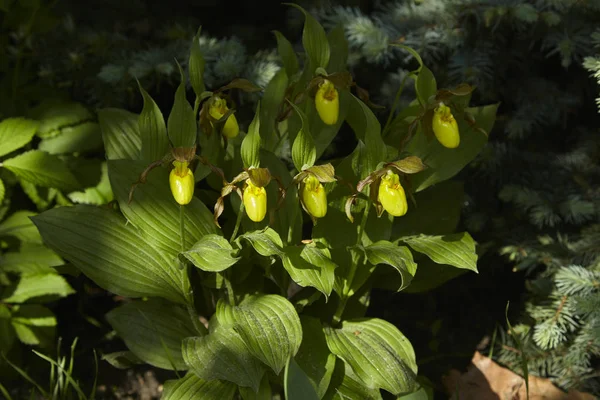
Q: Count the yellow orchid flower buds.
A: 7